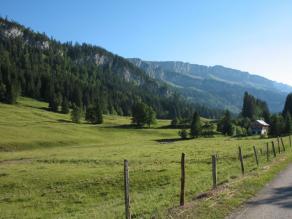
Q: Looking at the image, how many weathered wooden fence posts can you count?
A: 10